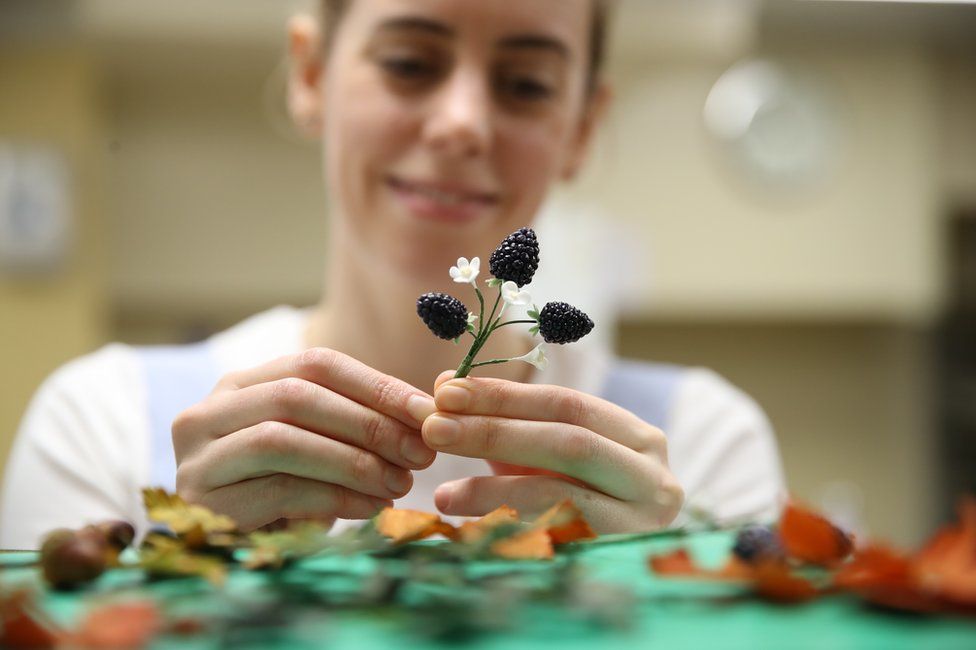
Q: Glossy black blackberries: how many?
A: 3